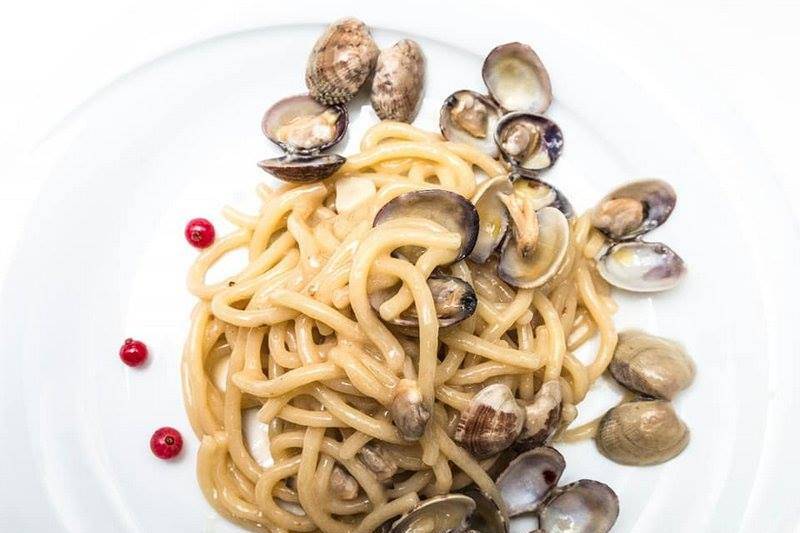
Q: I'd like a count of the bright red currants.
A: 3